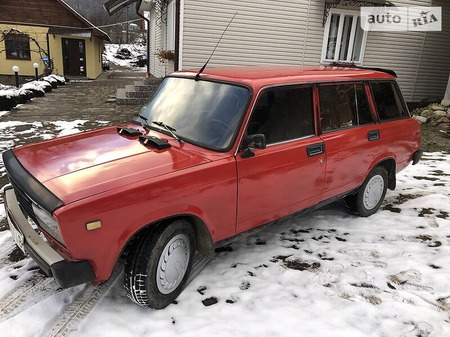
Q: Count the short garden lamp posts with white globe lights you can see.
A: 2